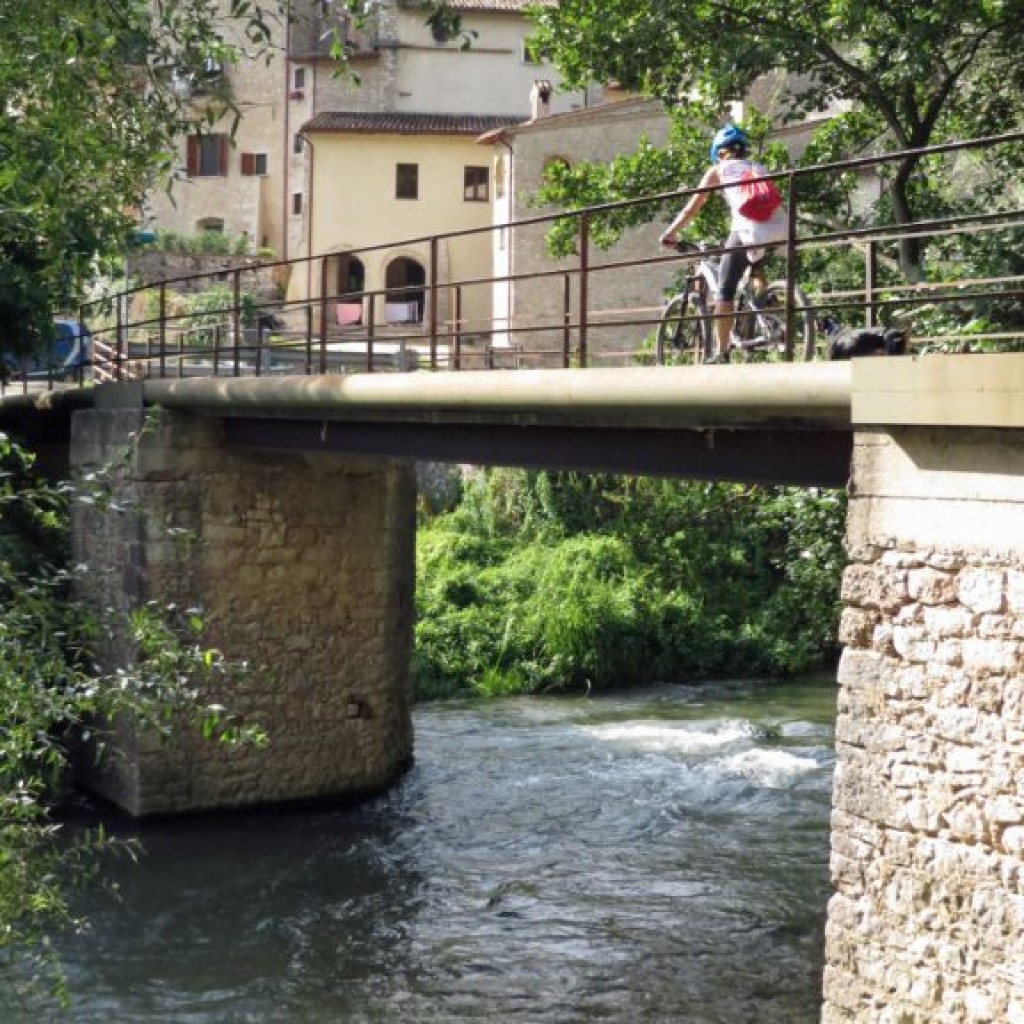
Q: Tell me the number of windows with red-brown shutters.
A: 2